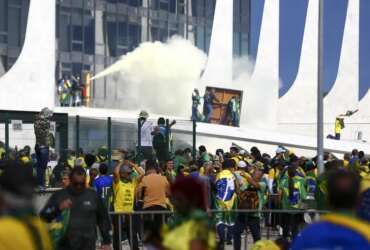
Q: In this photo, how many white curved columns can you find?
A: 5